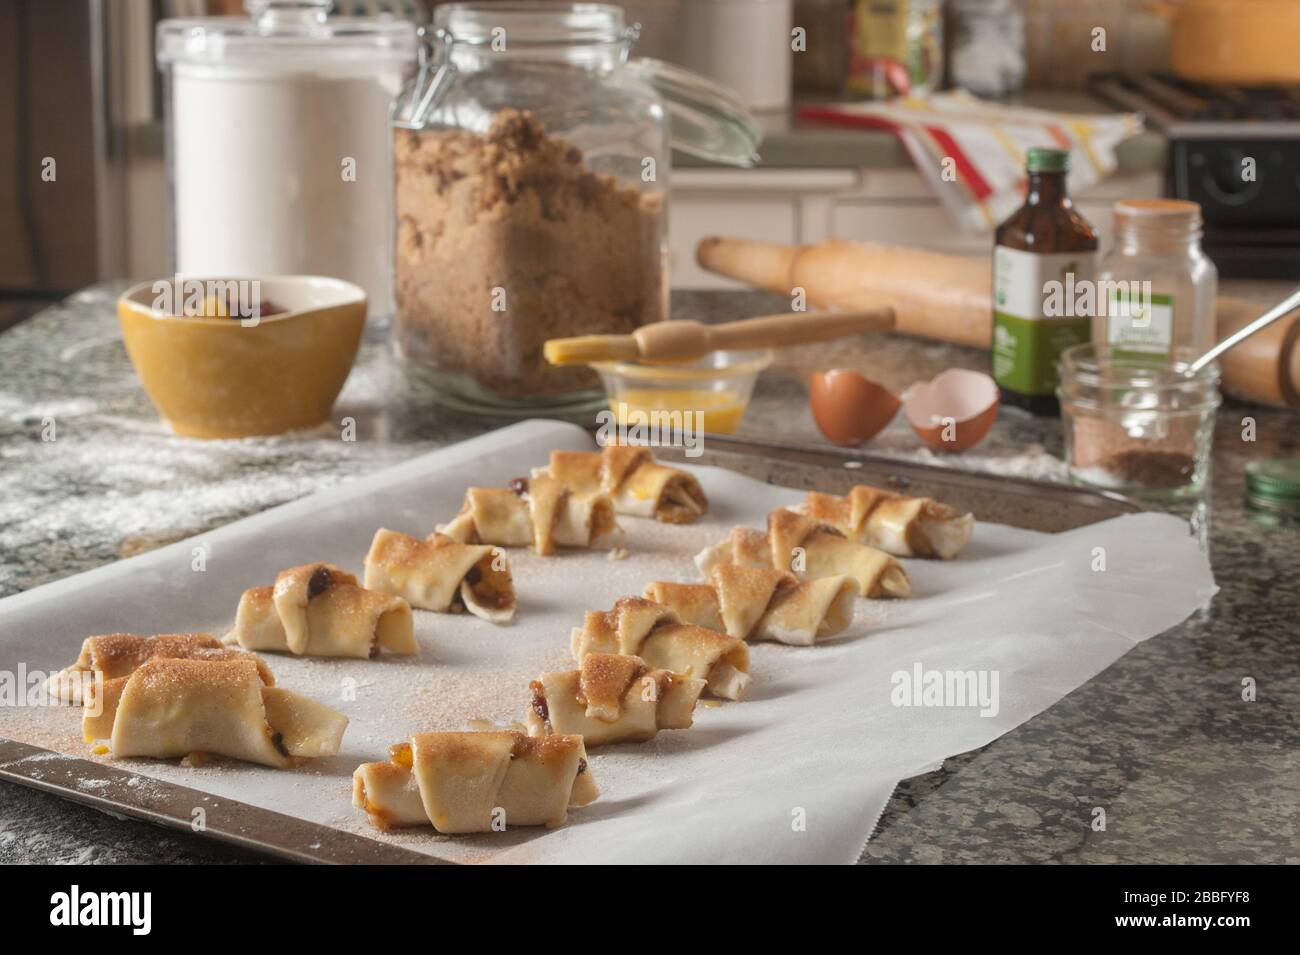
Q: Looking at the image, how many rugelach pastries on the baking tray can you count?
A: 12